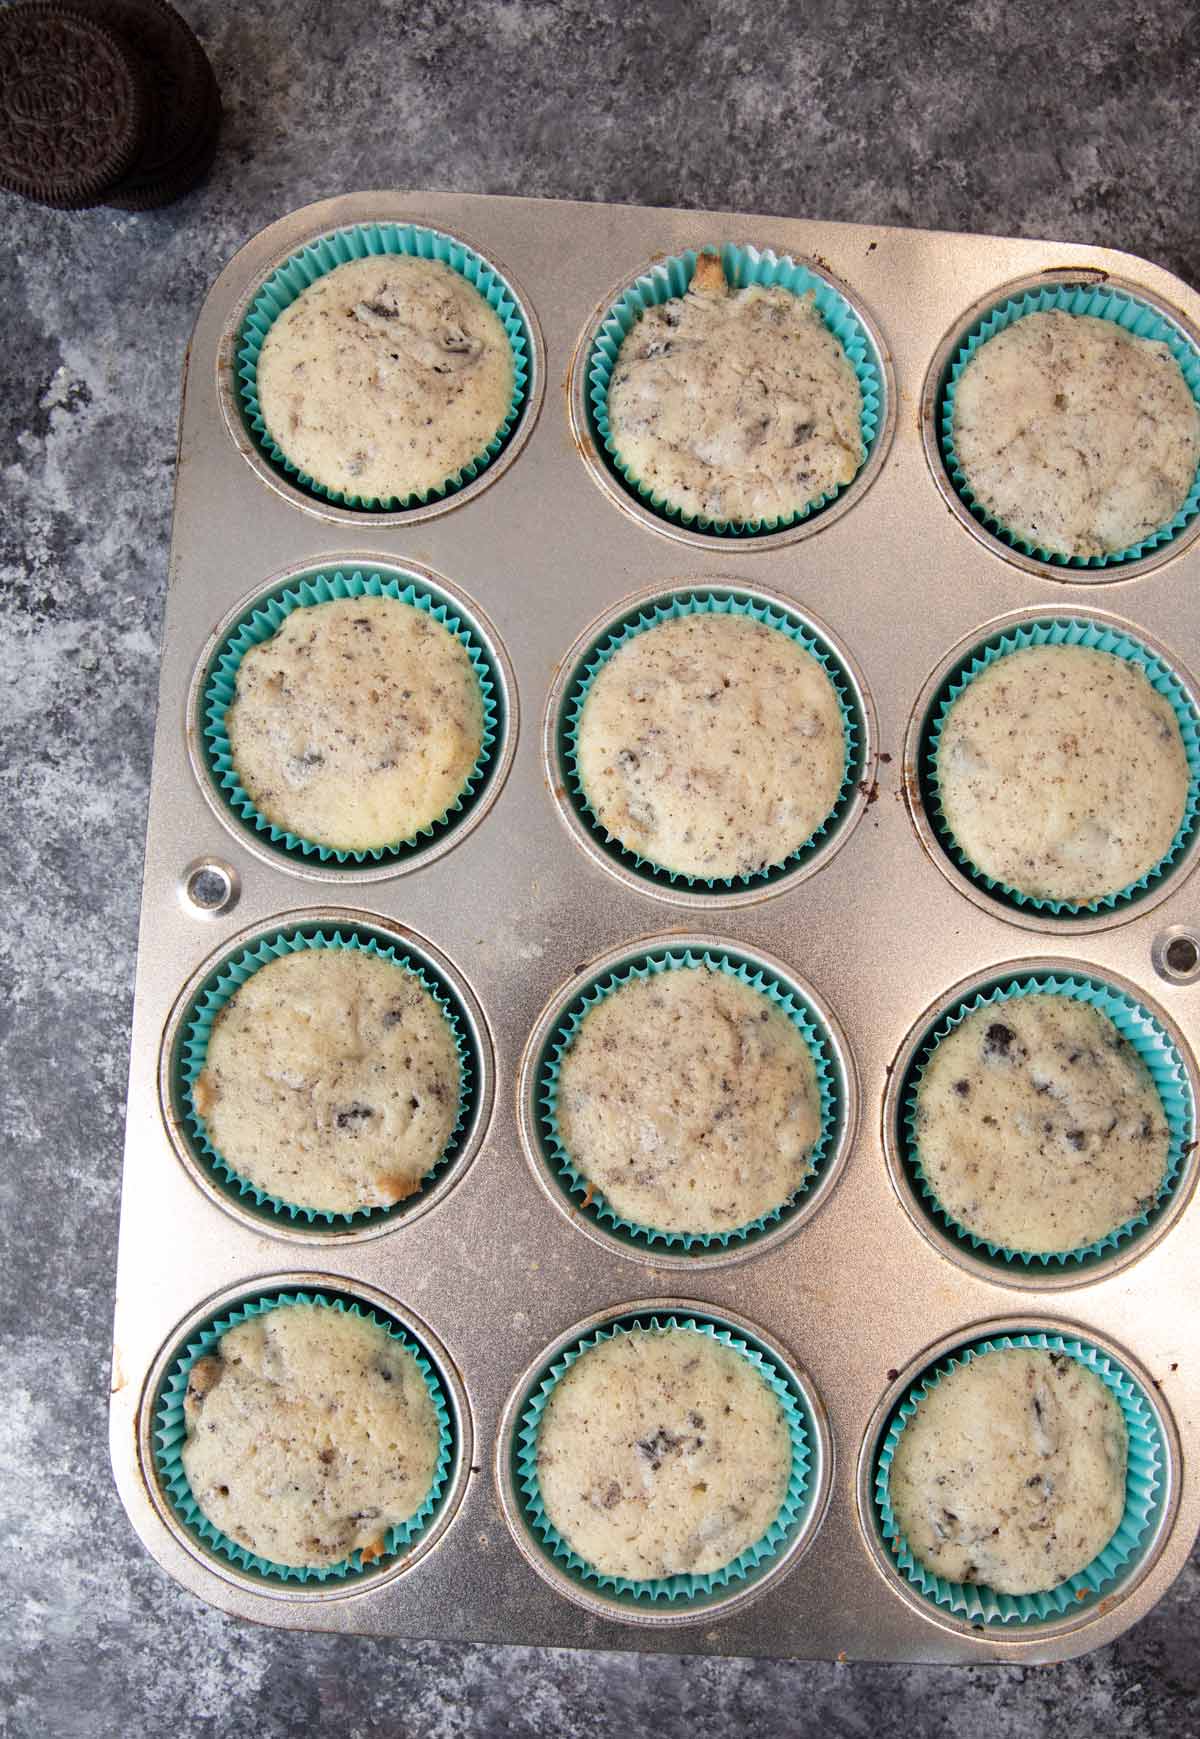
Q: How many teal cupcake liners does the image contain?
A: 12